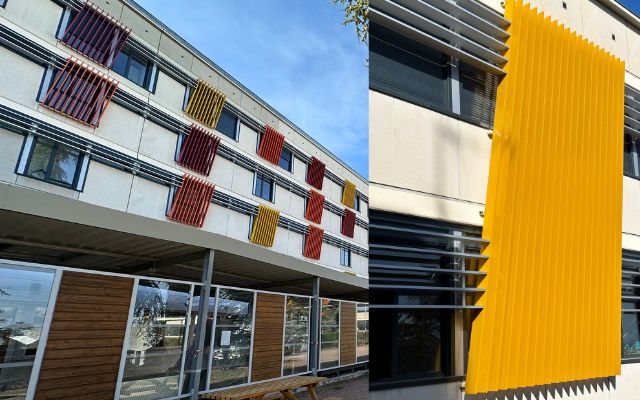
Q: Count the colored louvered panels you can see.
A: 13